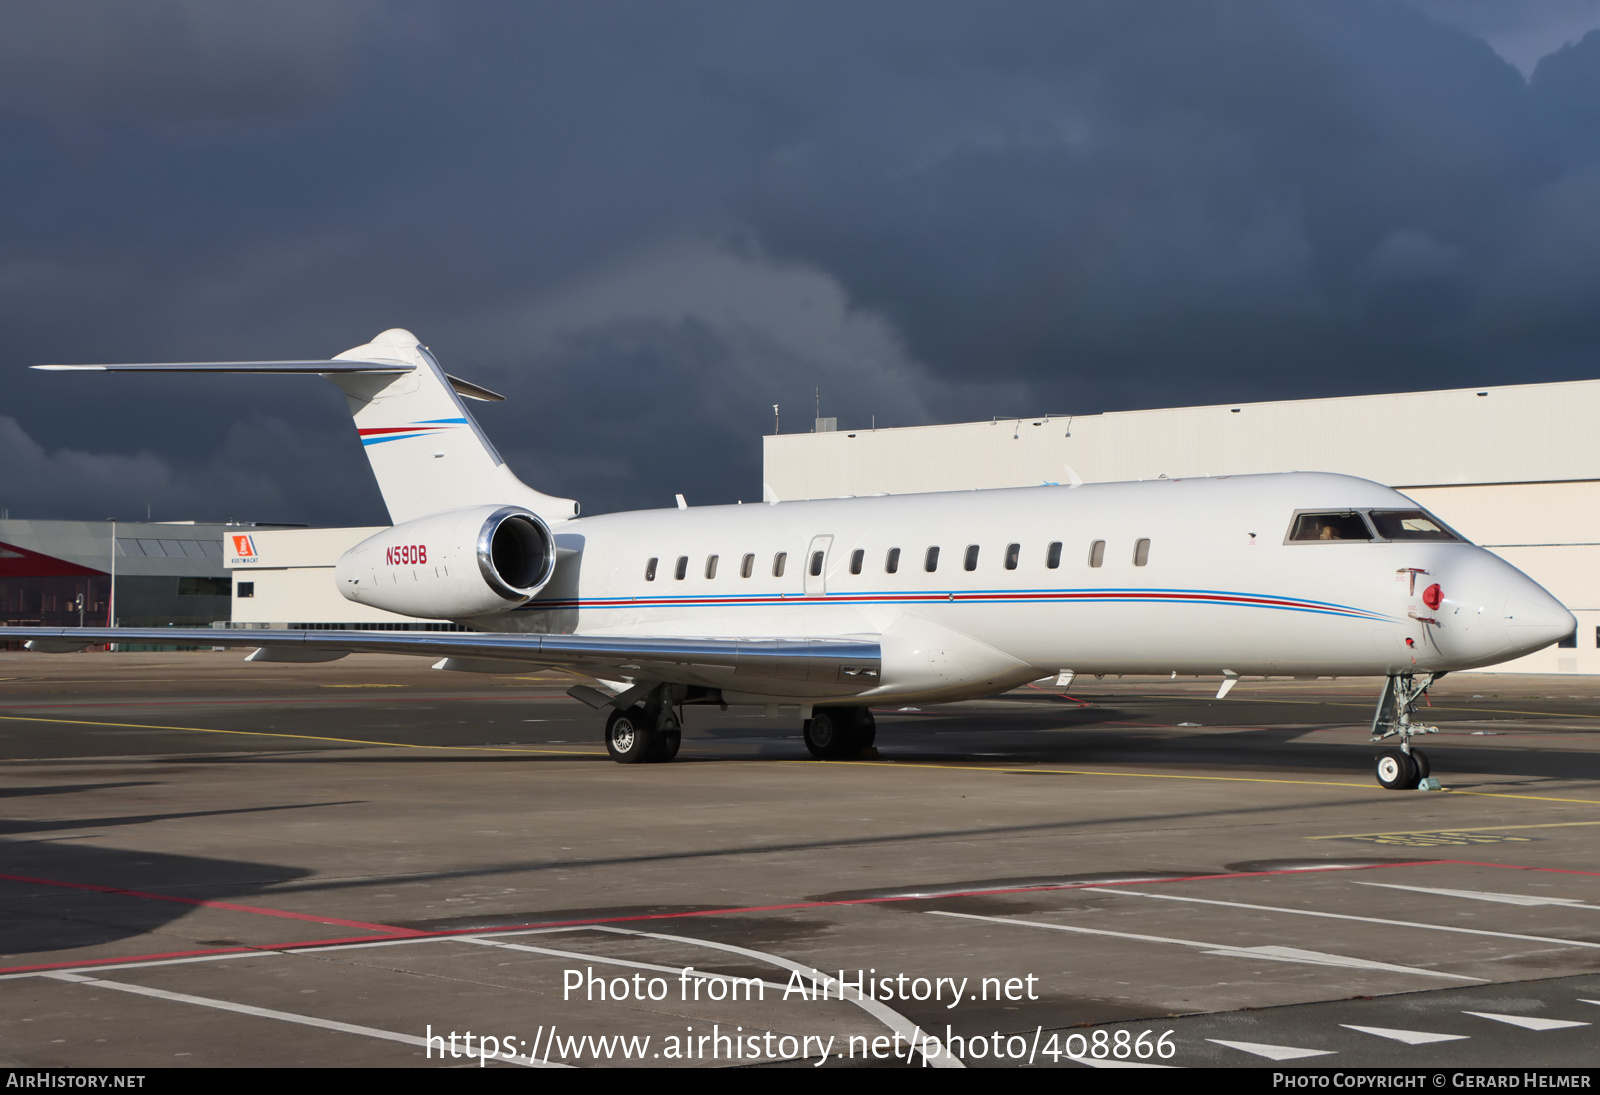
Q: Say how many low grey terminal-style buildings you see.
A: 1